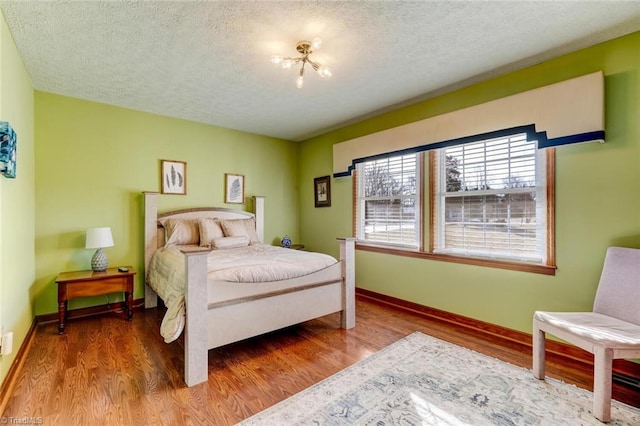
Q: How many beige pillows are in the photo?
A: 4